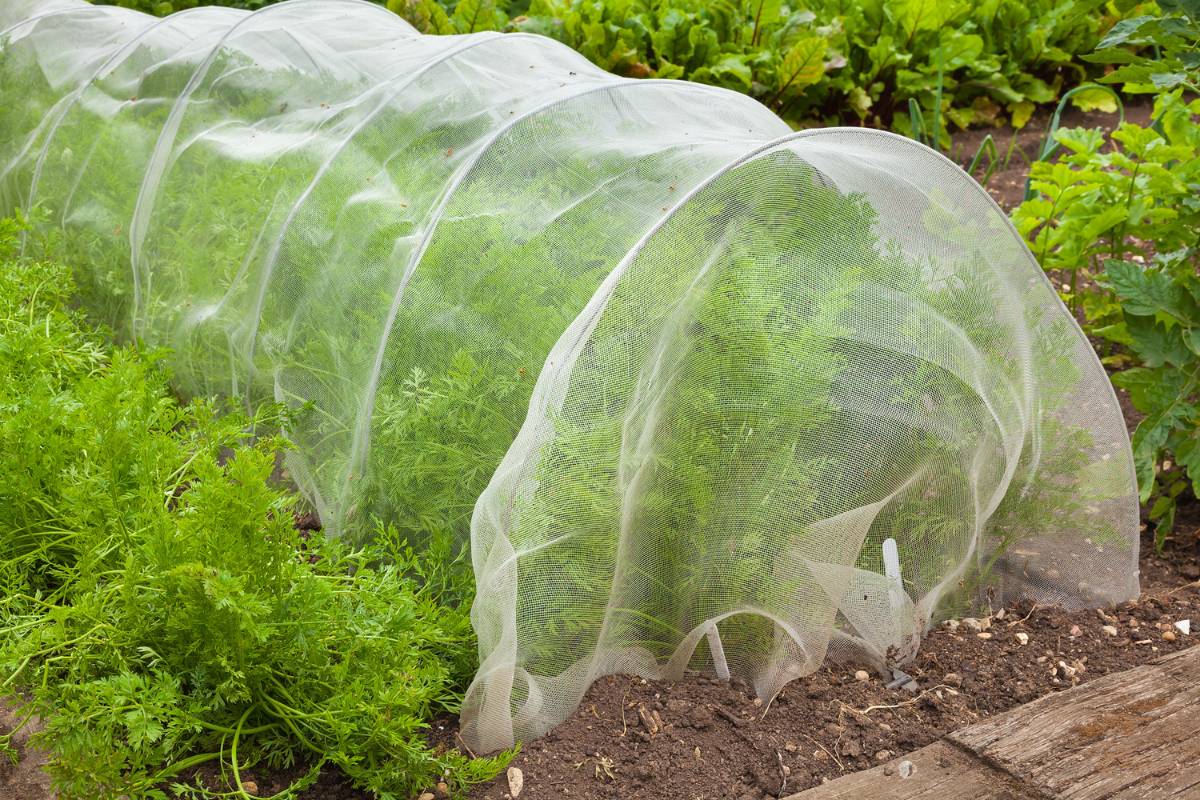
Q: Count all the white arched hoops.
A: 6